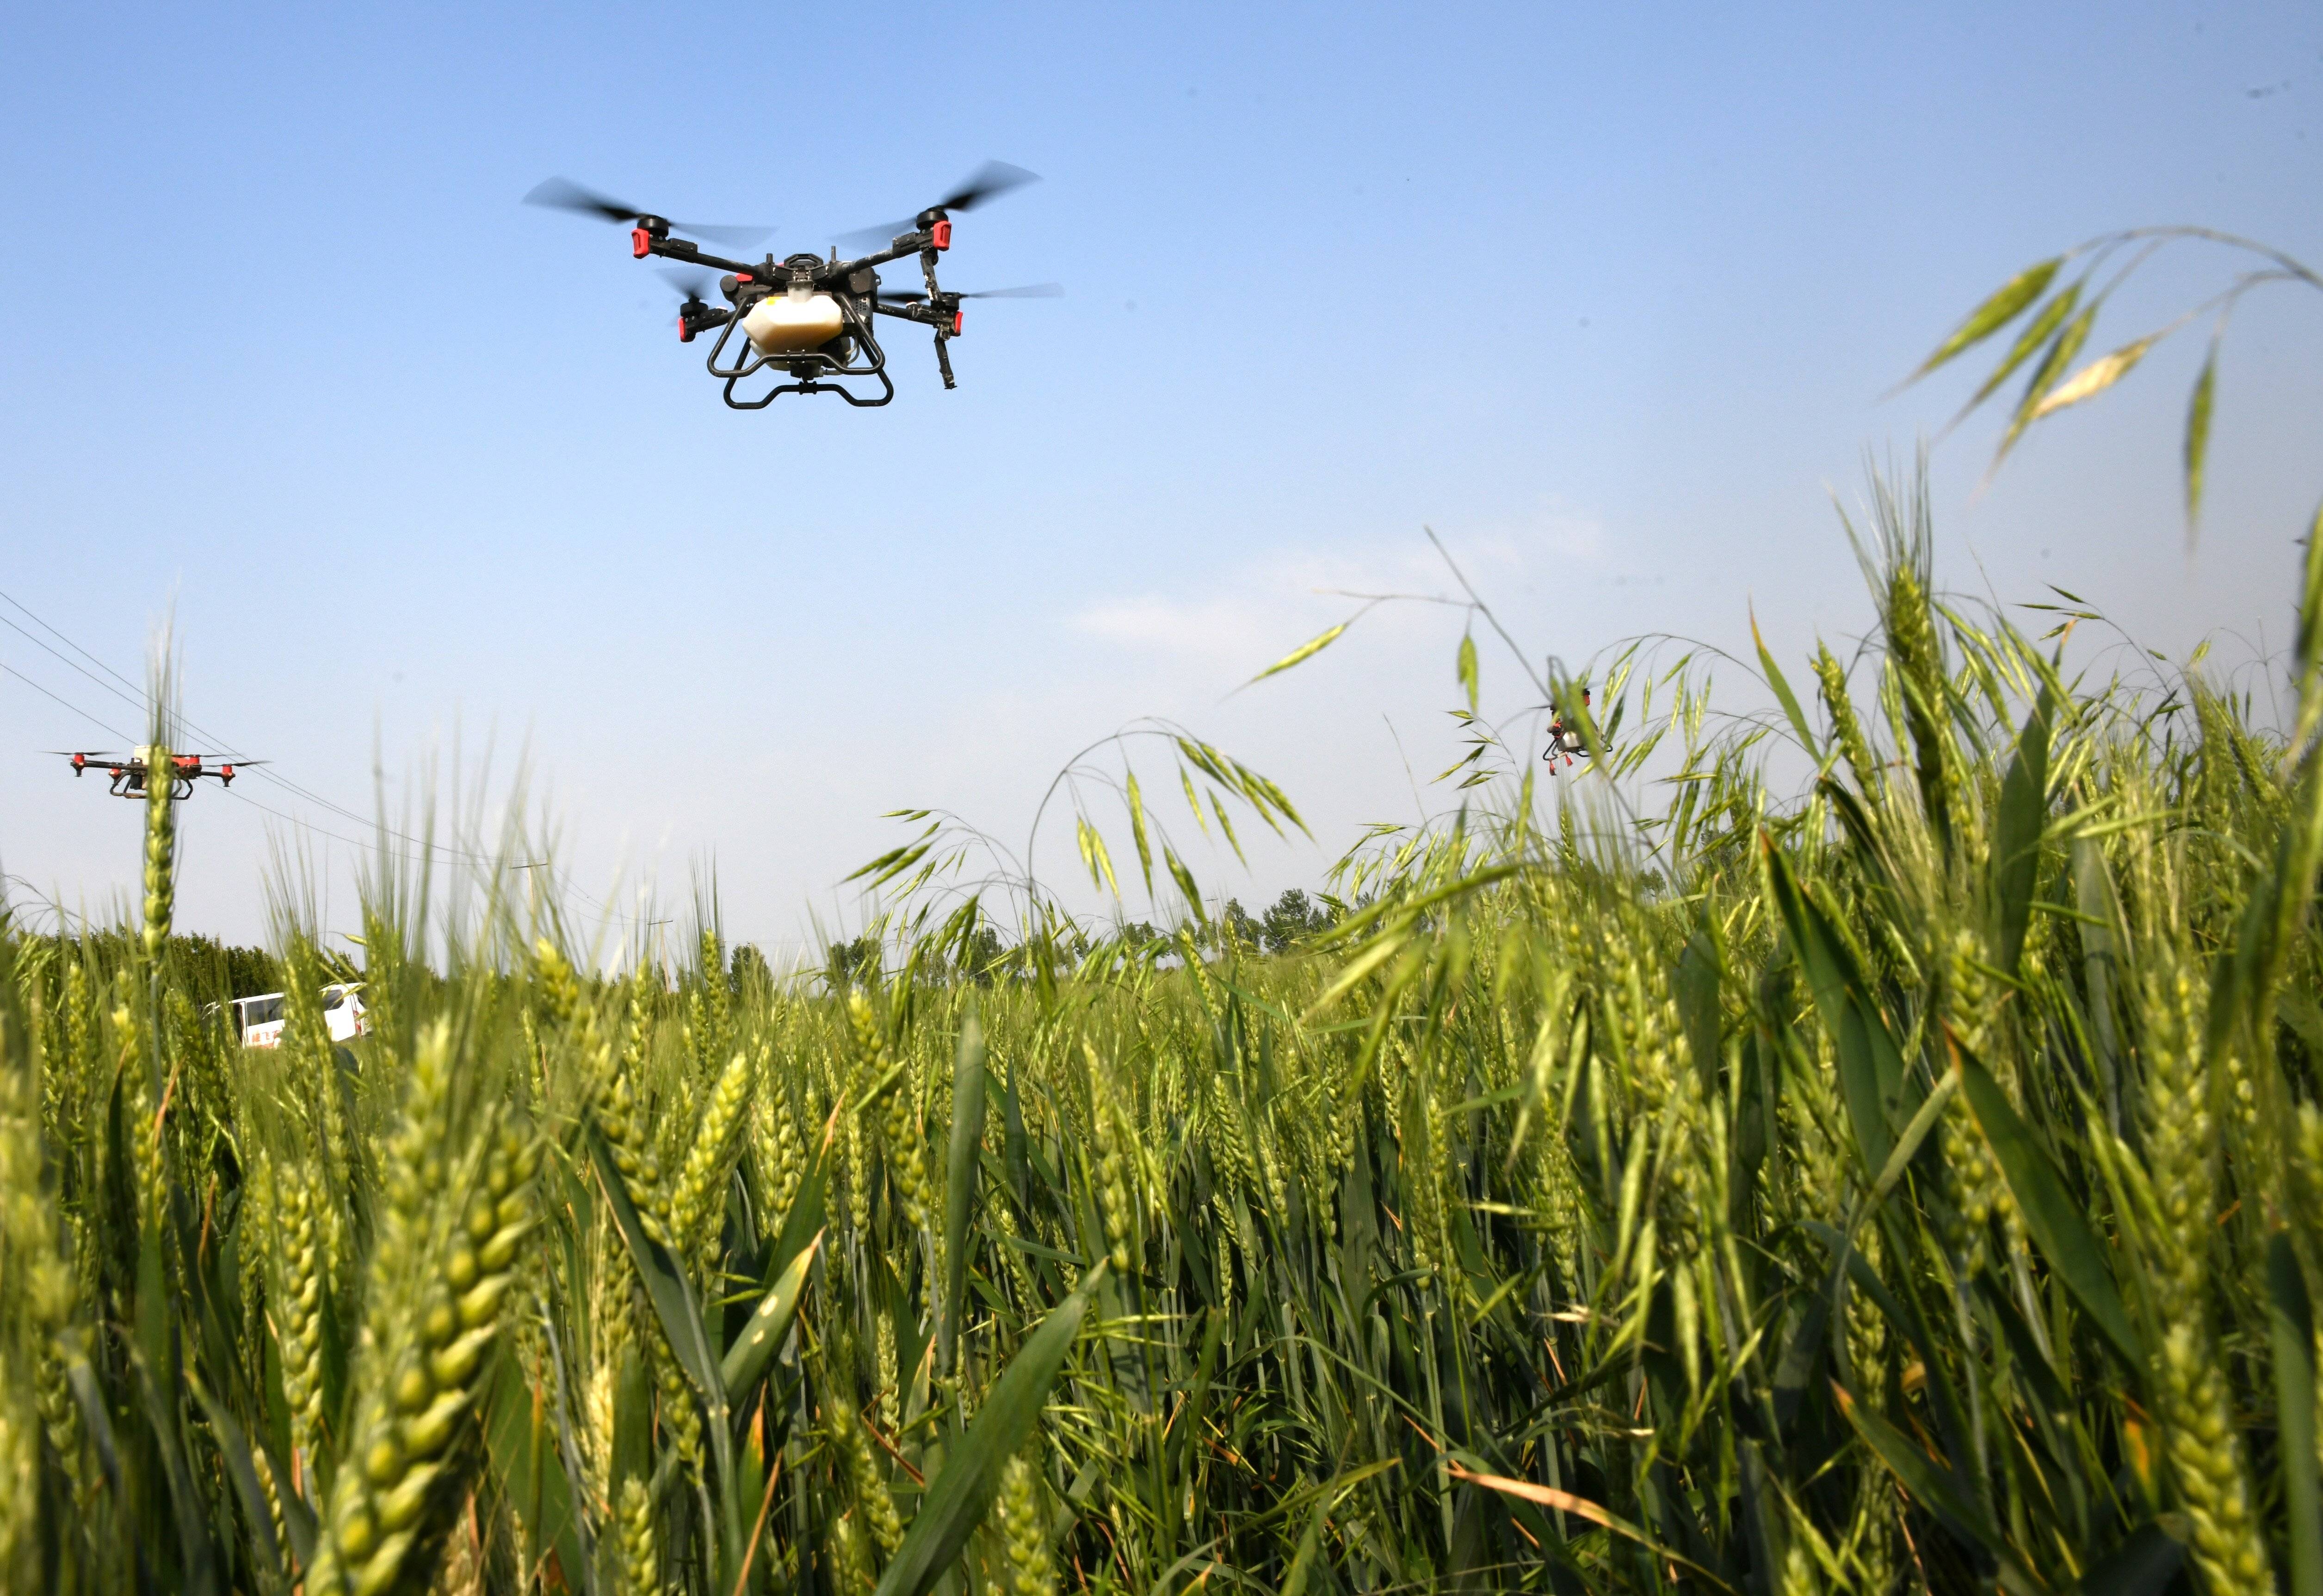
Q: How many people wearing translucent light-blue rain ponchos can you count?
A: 0